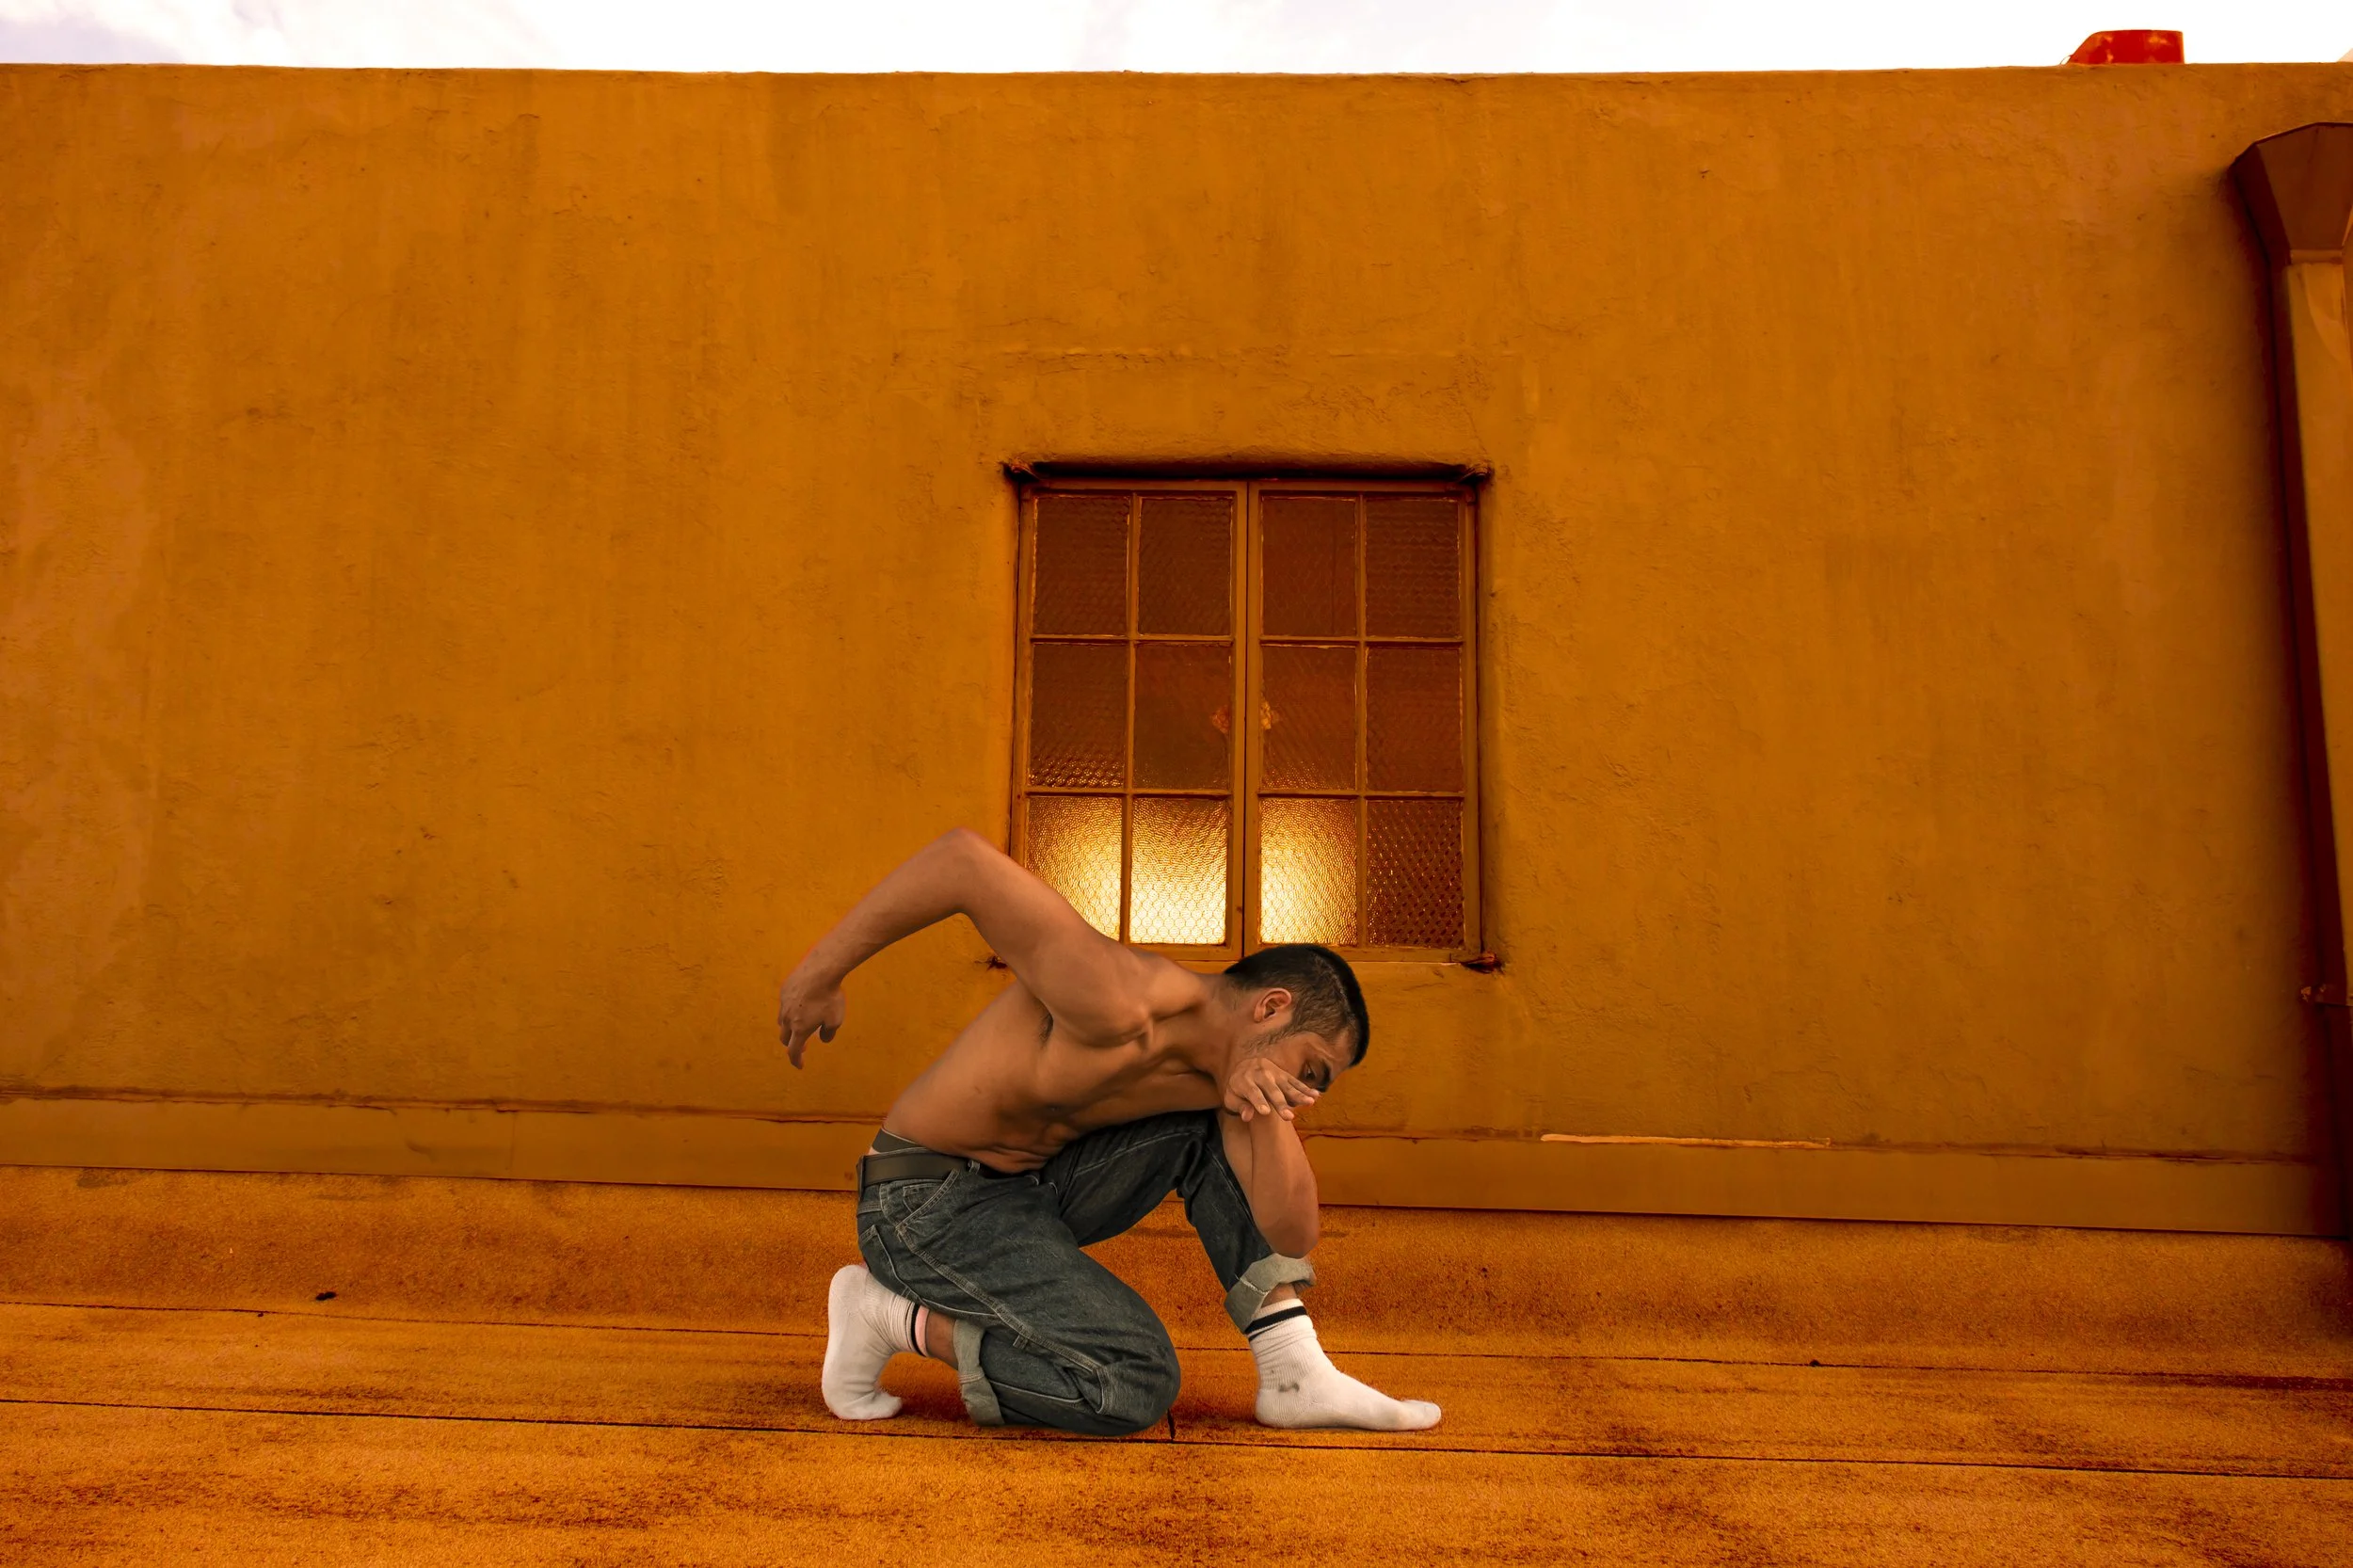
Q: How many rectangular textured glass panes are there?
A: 12